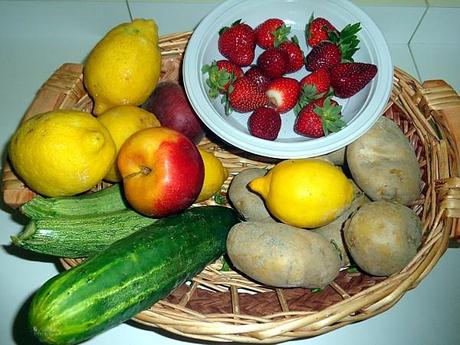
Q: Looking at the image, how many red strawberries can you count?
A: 14